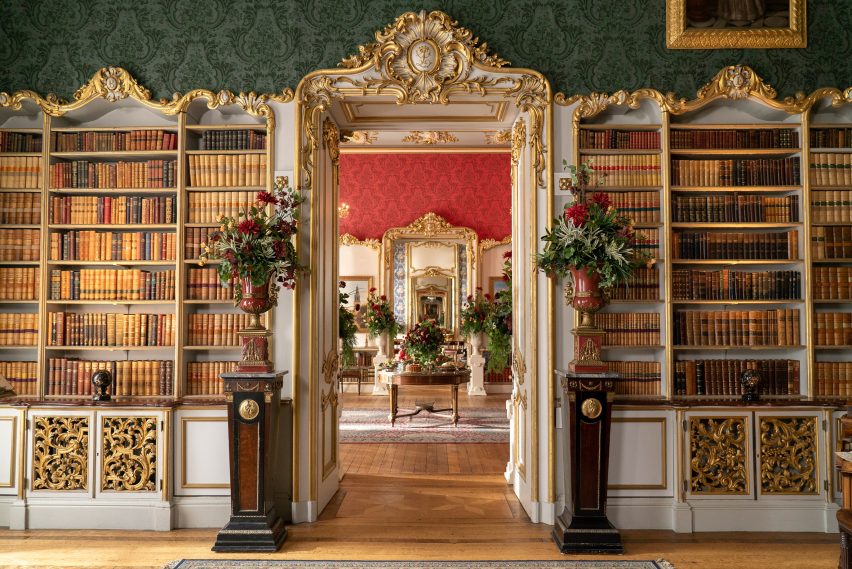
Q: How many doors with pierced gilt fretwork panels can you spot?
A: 4